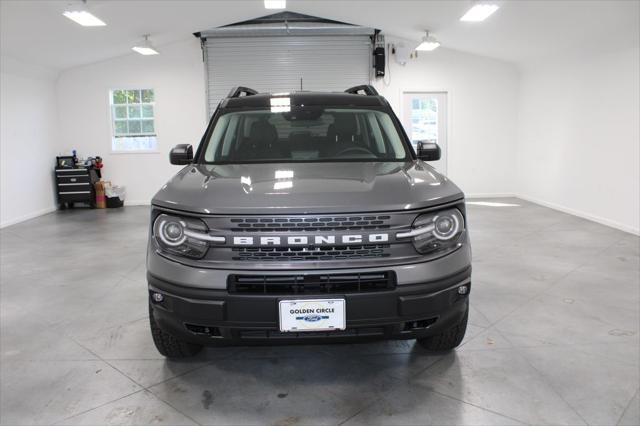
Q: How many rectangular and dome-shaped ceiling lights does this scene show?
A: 5